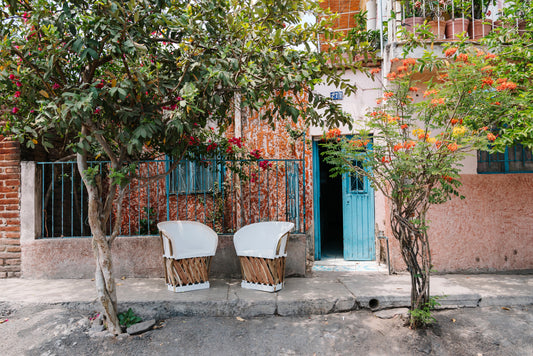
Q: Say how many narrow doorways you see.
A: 1